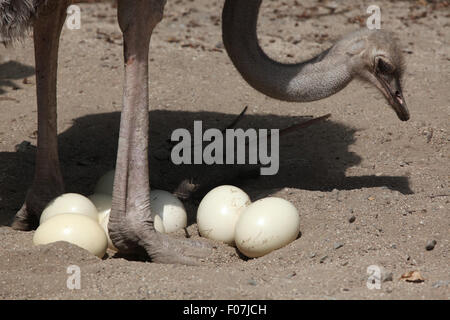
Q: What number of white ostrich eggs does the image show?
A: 7